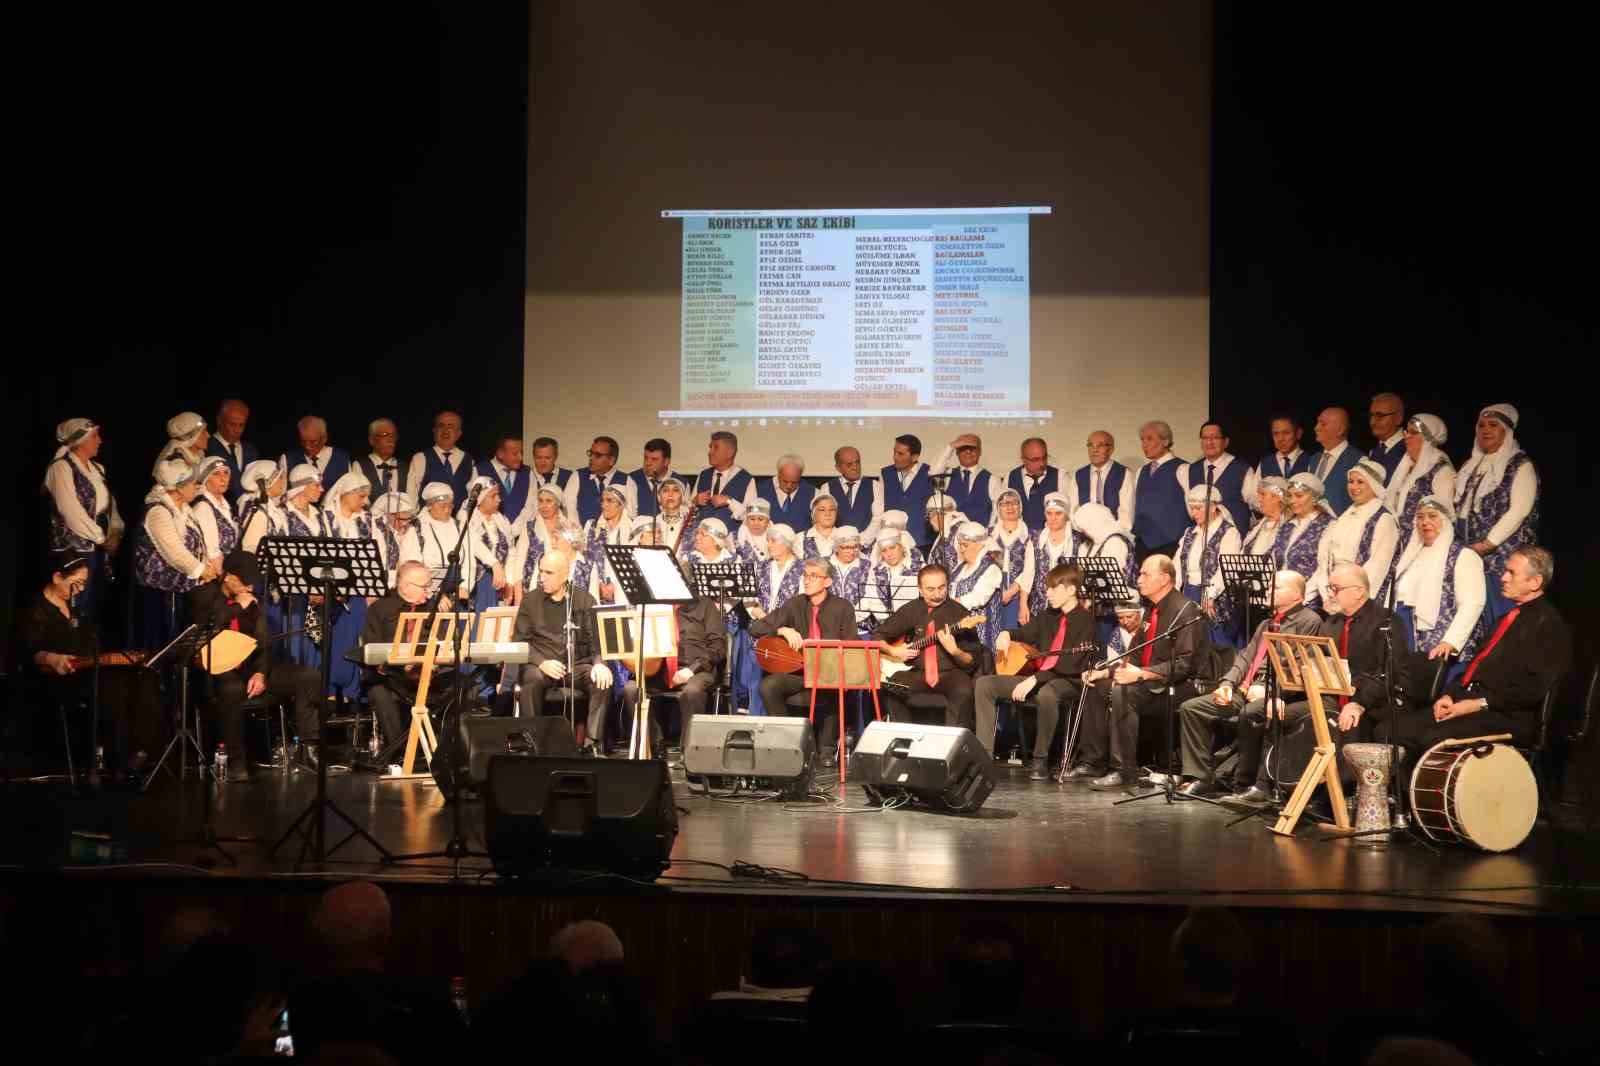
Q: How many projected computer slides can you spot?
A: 1